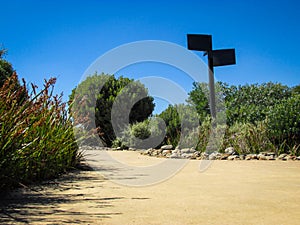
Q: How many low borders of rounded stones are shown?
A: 1